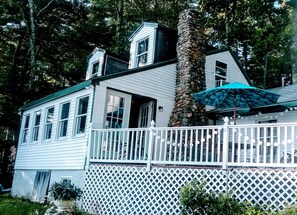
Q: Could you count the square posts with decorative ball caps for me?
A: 2